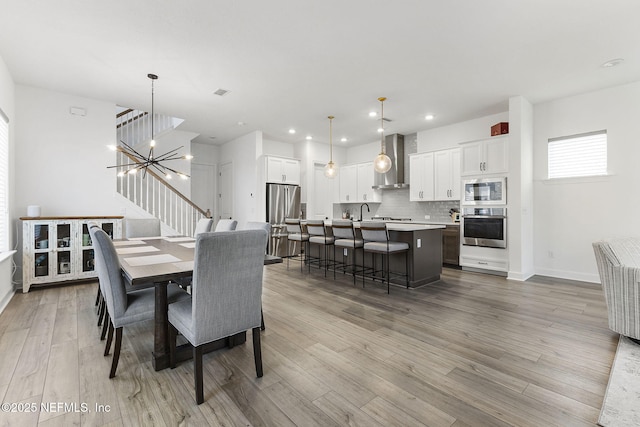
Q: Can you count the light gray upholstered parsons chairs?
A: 8